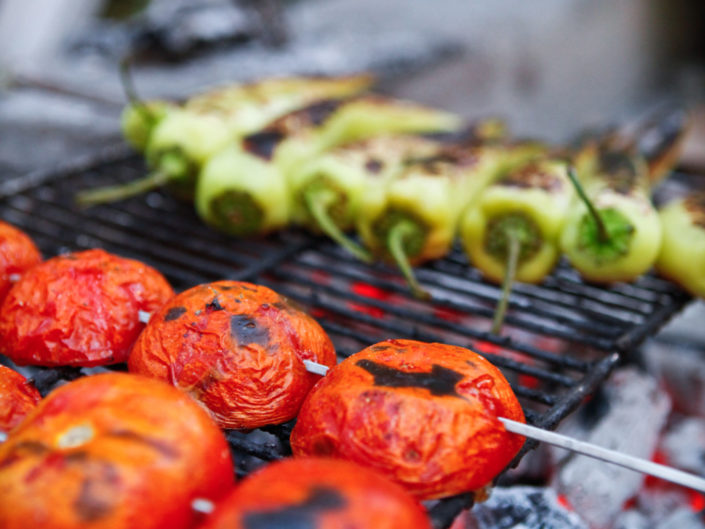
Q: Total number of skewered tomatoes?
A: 7